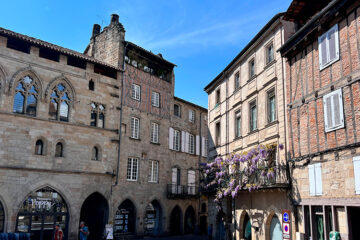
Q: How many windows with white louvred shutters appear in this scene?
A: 2